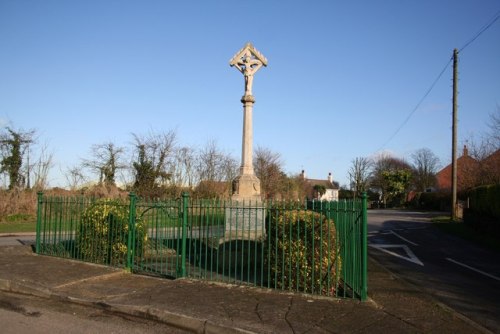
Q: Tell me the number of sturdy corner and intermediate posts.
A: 4